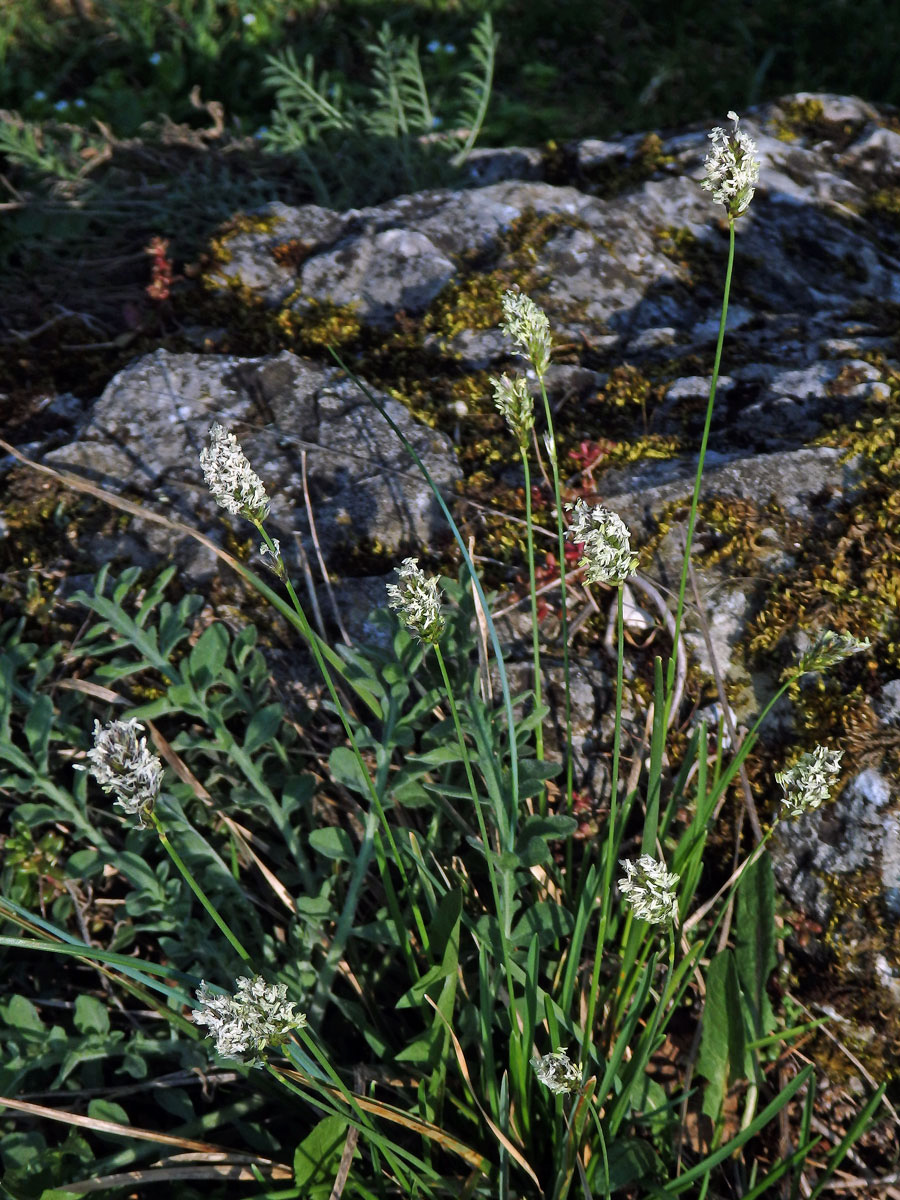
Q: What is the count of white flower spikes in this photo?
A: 12